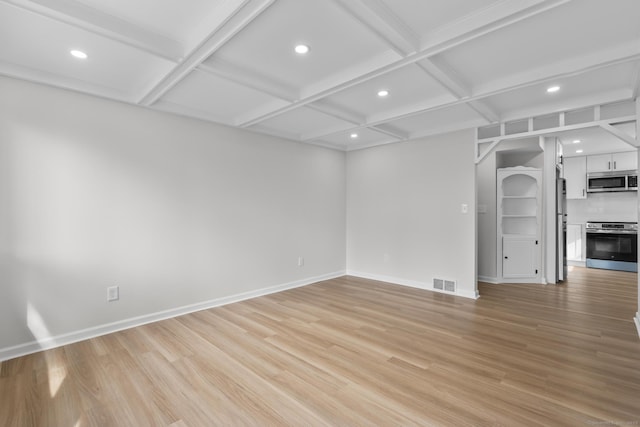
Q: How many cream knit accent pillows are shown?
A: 0